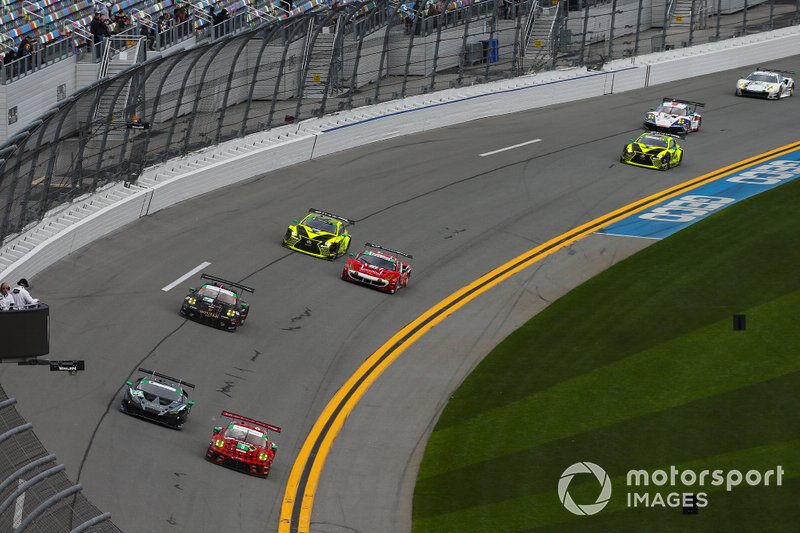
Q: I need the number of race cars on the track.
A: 8